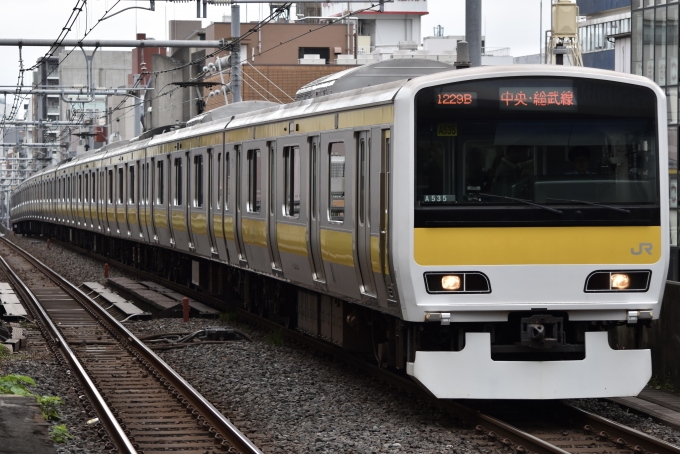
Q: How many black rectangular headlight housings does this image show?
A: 2